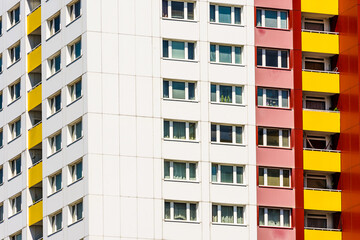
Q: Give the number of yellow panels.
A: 13